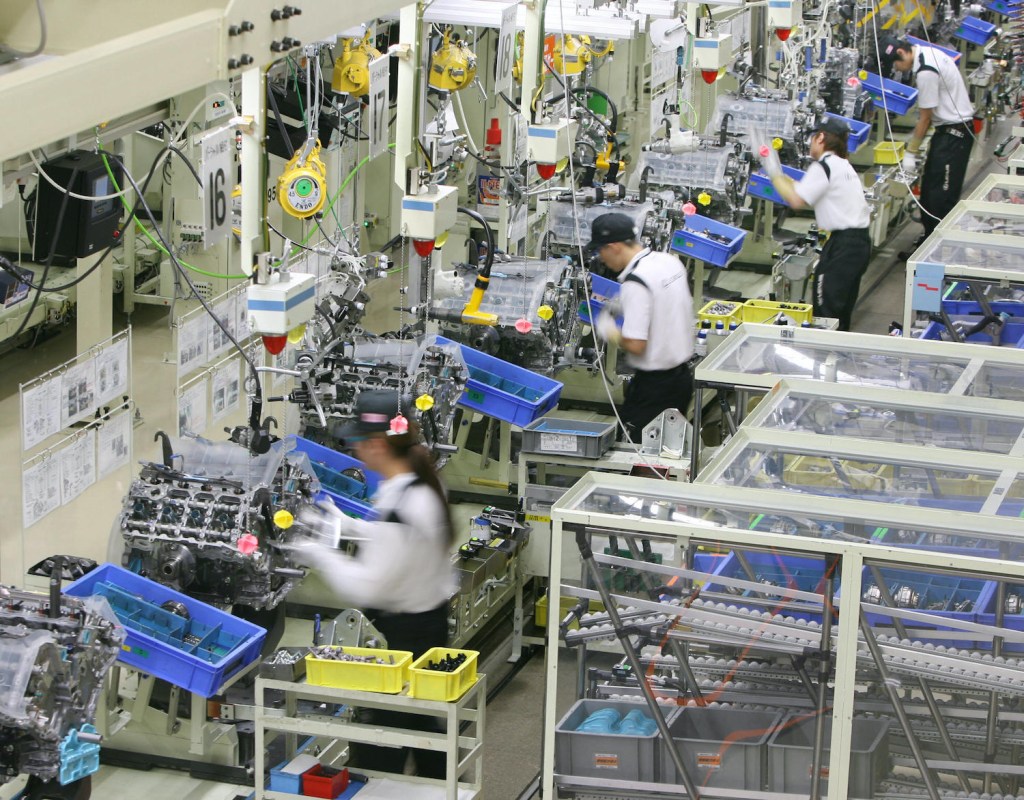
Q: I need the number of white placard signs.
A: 3